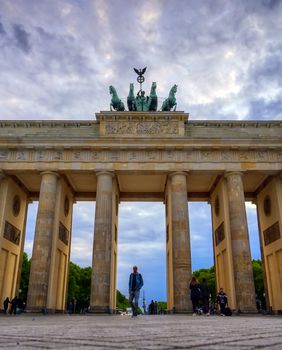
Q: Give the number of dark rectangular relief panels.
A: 4